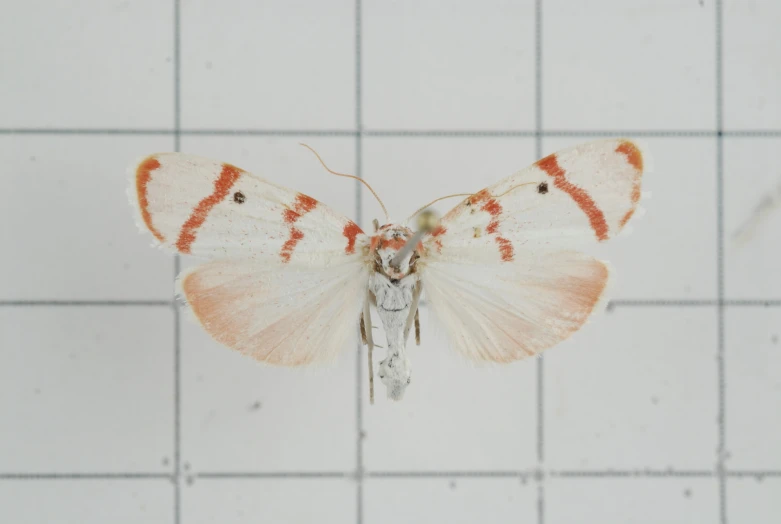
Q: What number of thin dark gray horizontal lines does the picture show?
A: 3